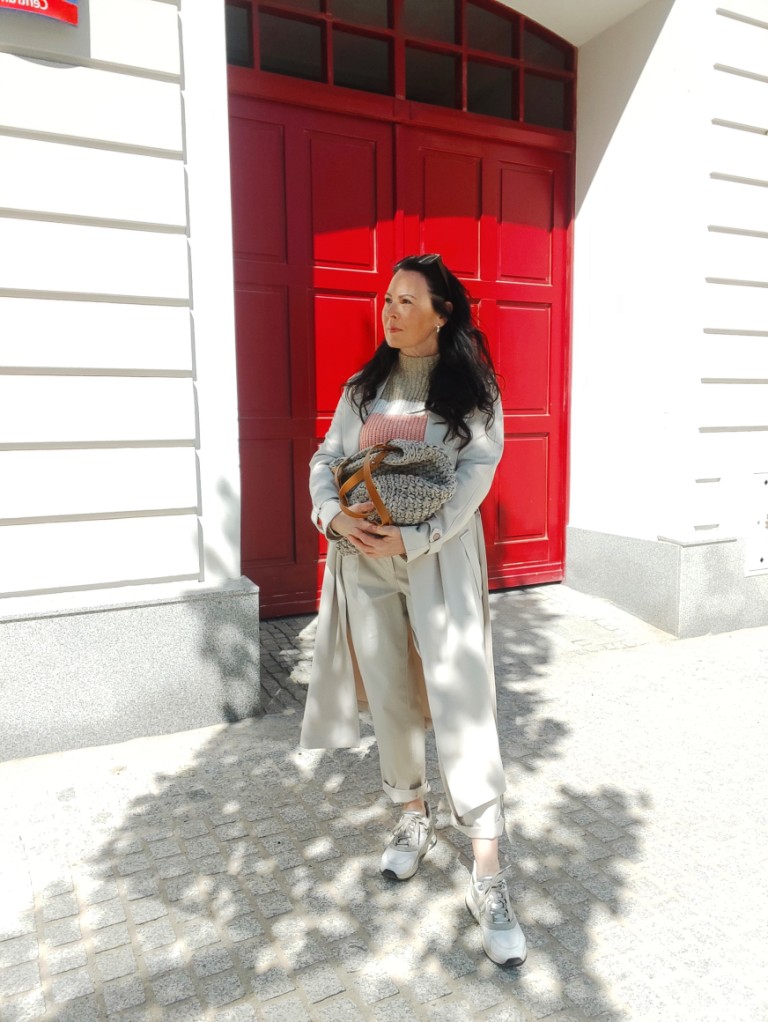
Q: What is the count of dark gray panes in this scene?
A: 11